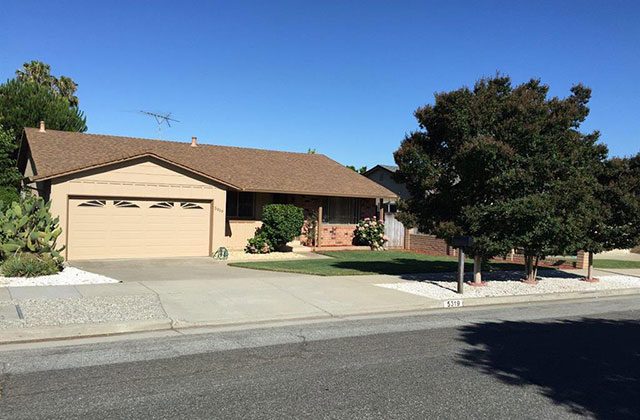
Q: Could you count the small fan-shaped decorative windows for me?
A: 4